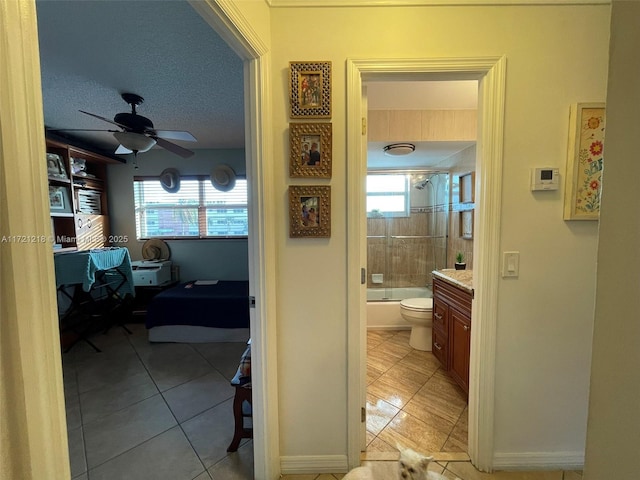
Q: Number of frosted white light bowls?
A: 2